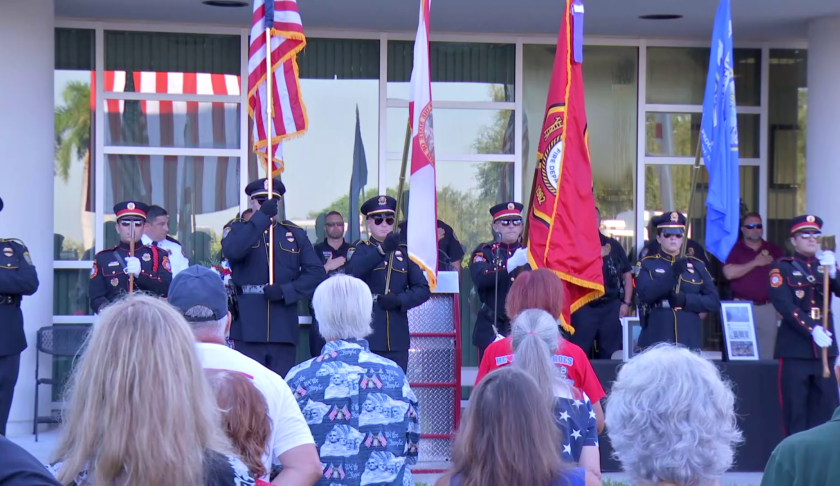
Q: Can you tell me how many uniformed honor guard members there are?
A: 7